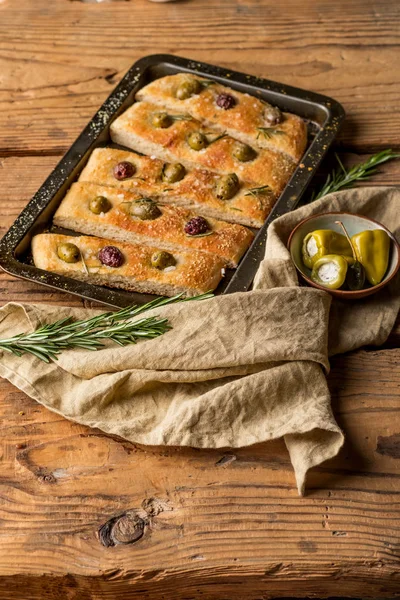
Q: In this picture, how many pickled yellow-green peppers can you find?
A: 3